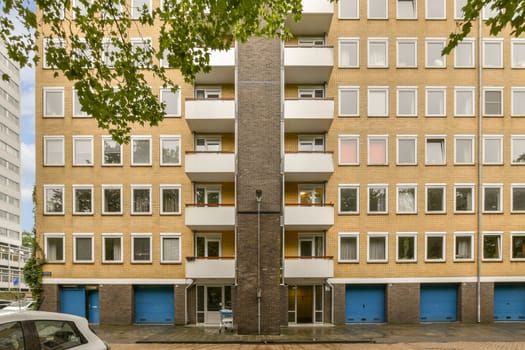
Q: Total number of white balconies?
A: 11